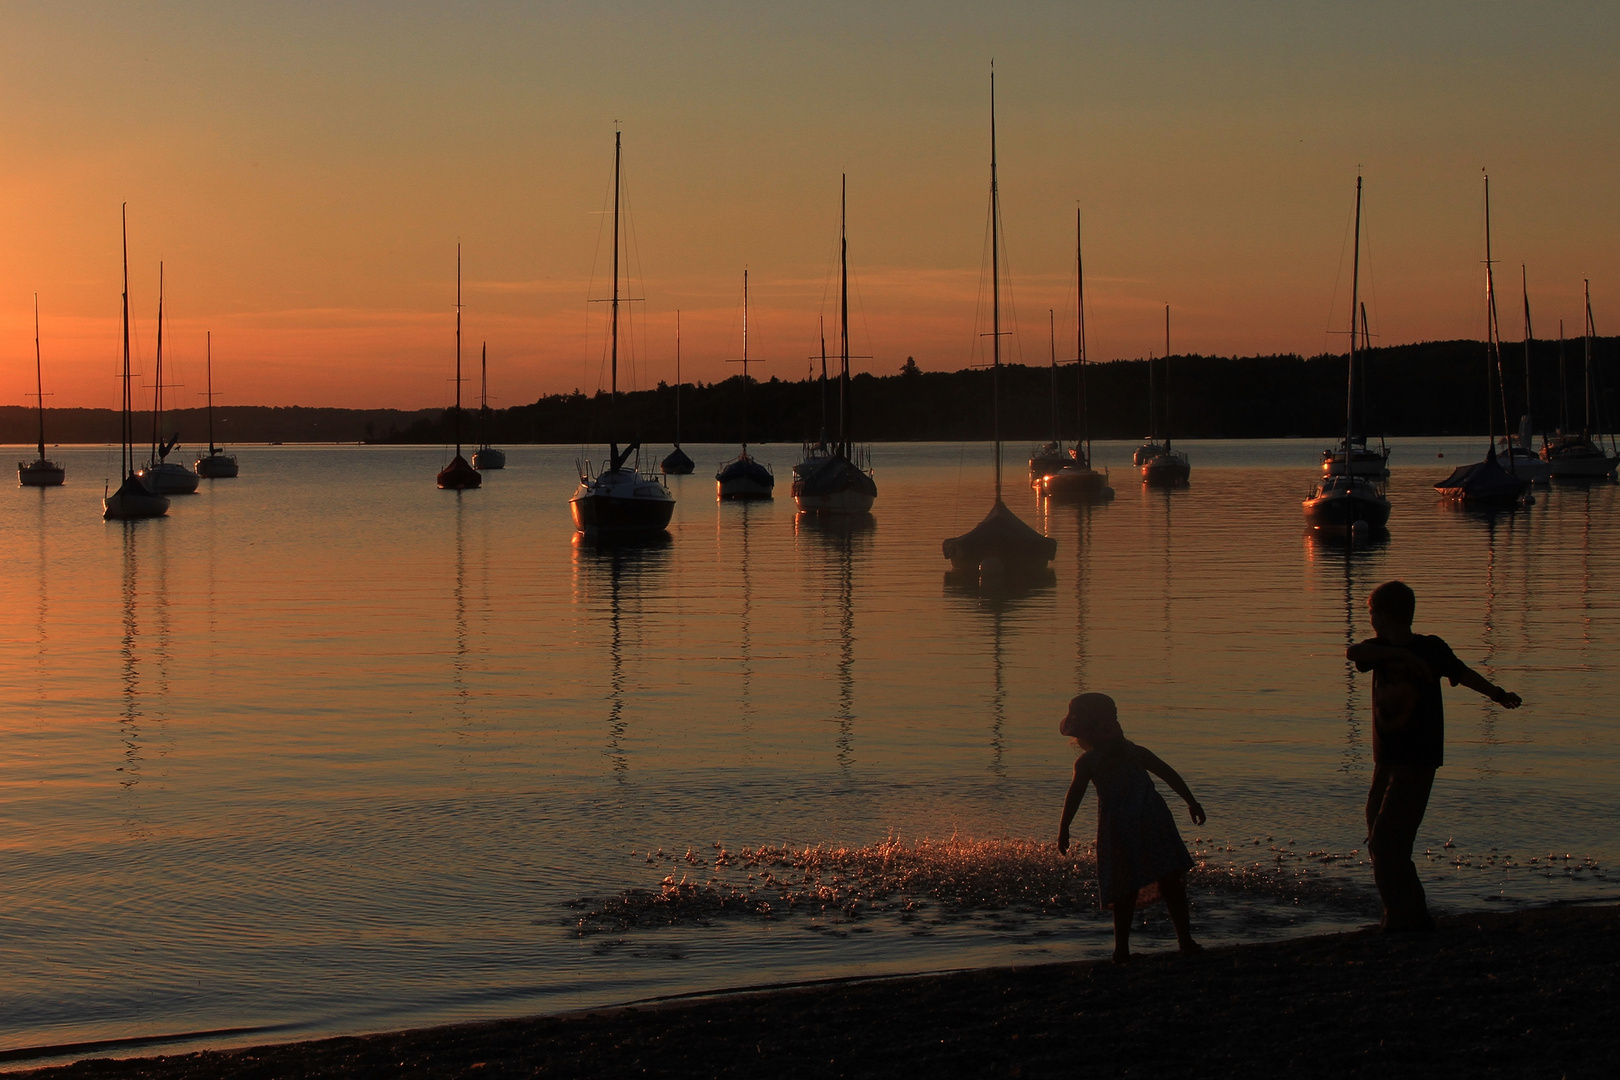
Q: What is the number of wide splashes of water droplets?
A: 1